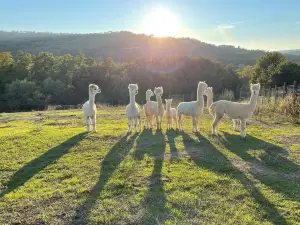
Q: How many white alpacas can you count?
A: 8